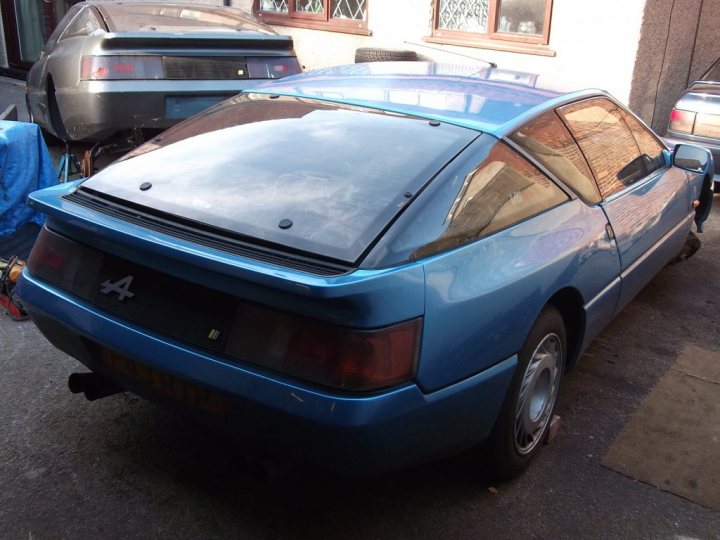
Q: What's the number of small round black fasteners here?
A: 6